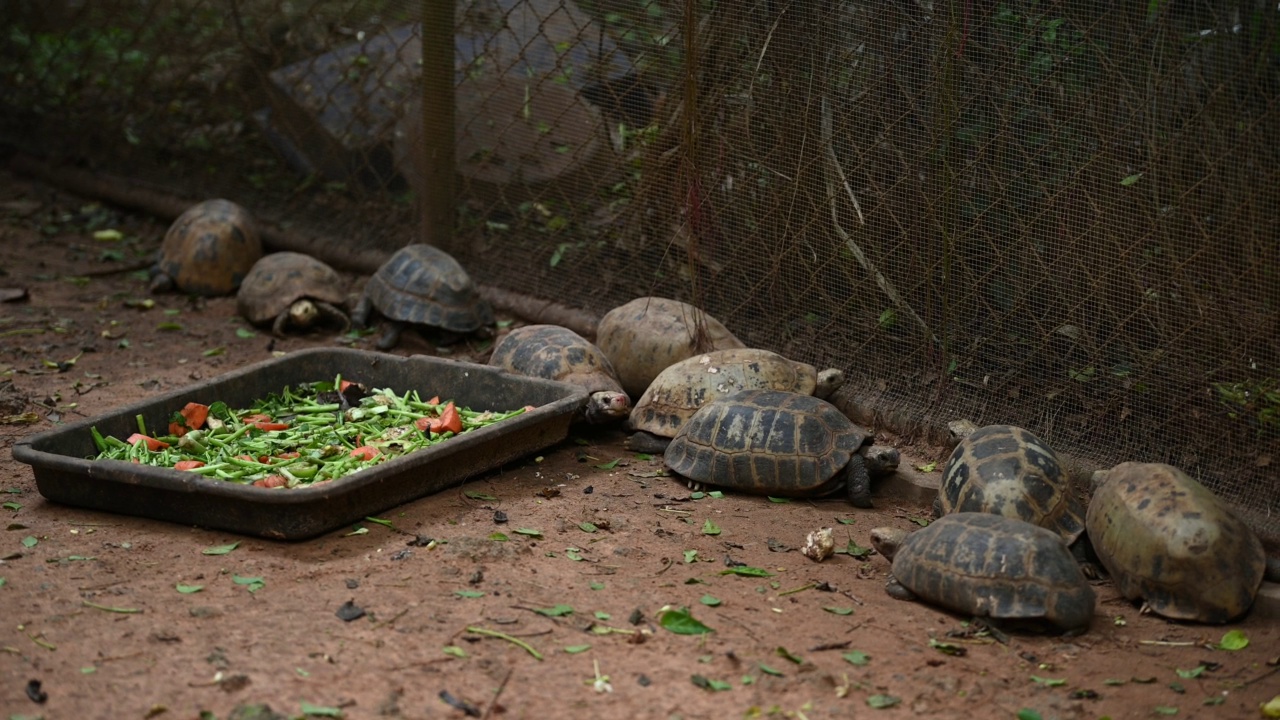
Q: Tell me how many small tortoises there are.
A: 10